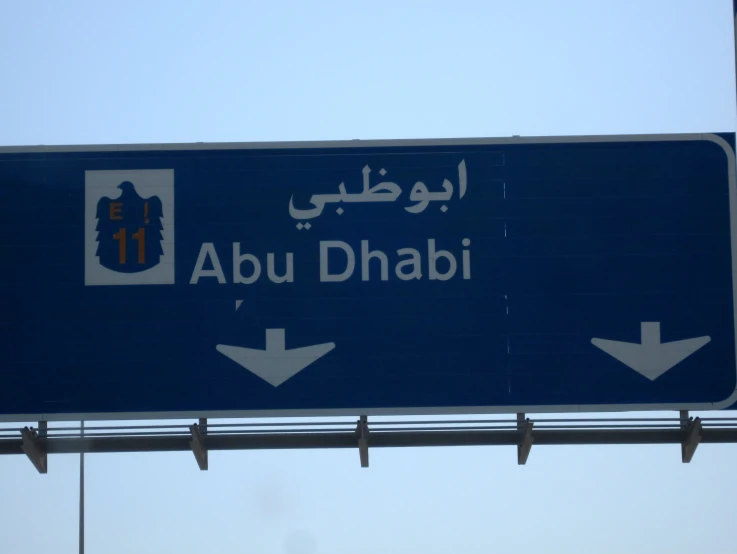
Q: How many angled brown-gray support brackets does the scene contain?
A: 5